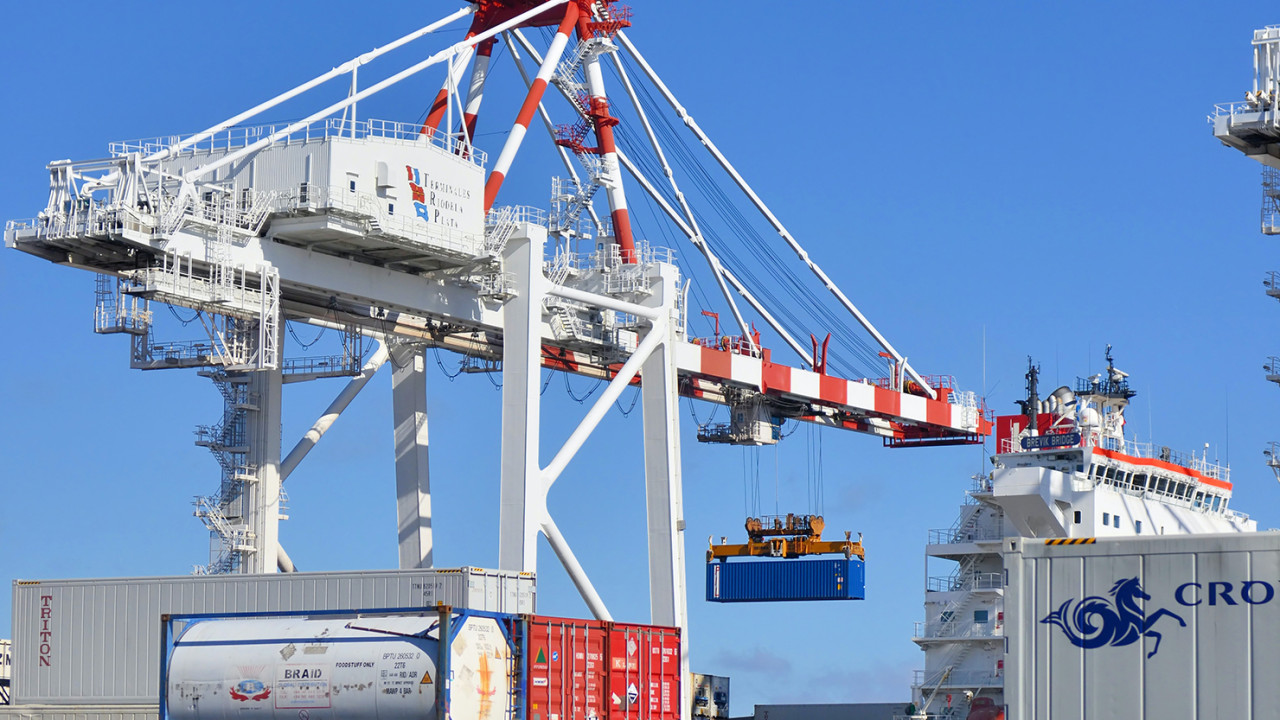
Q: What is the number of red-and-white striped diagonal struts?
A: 4